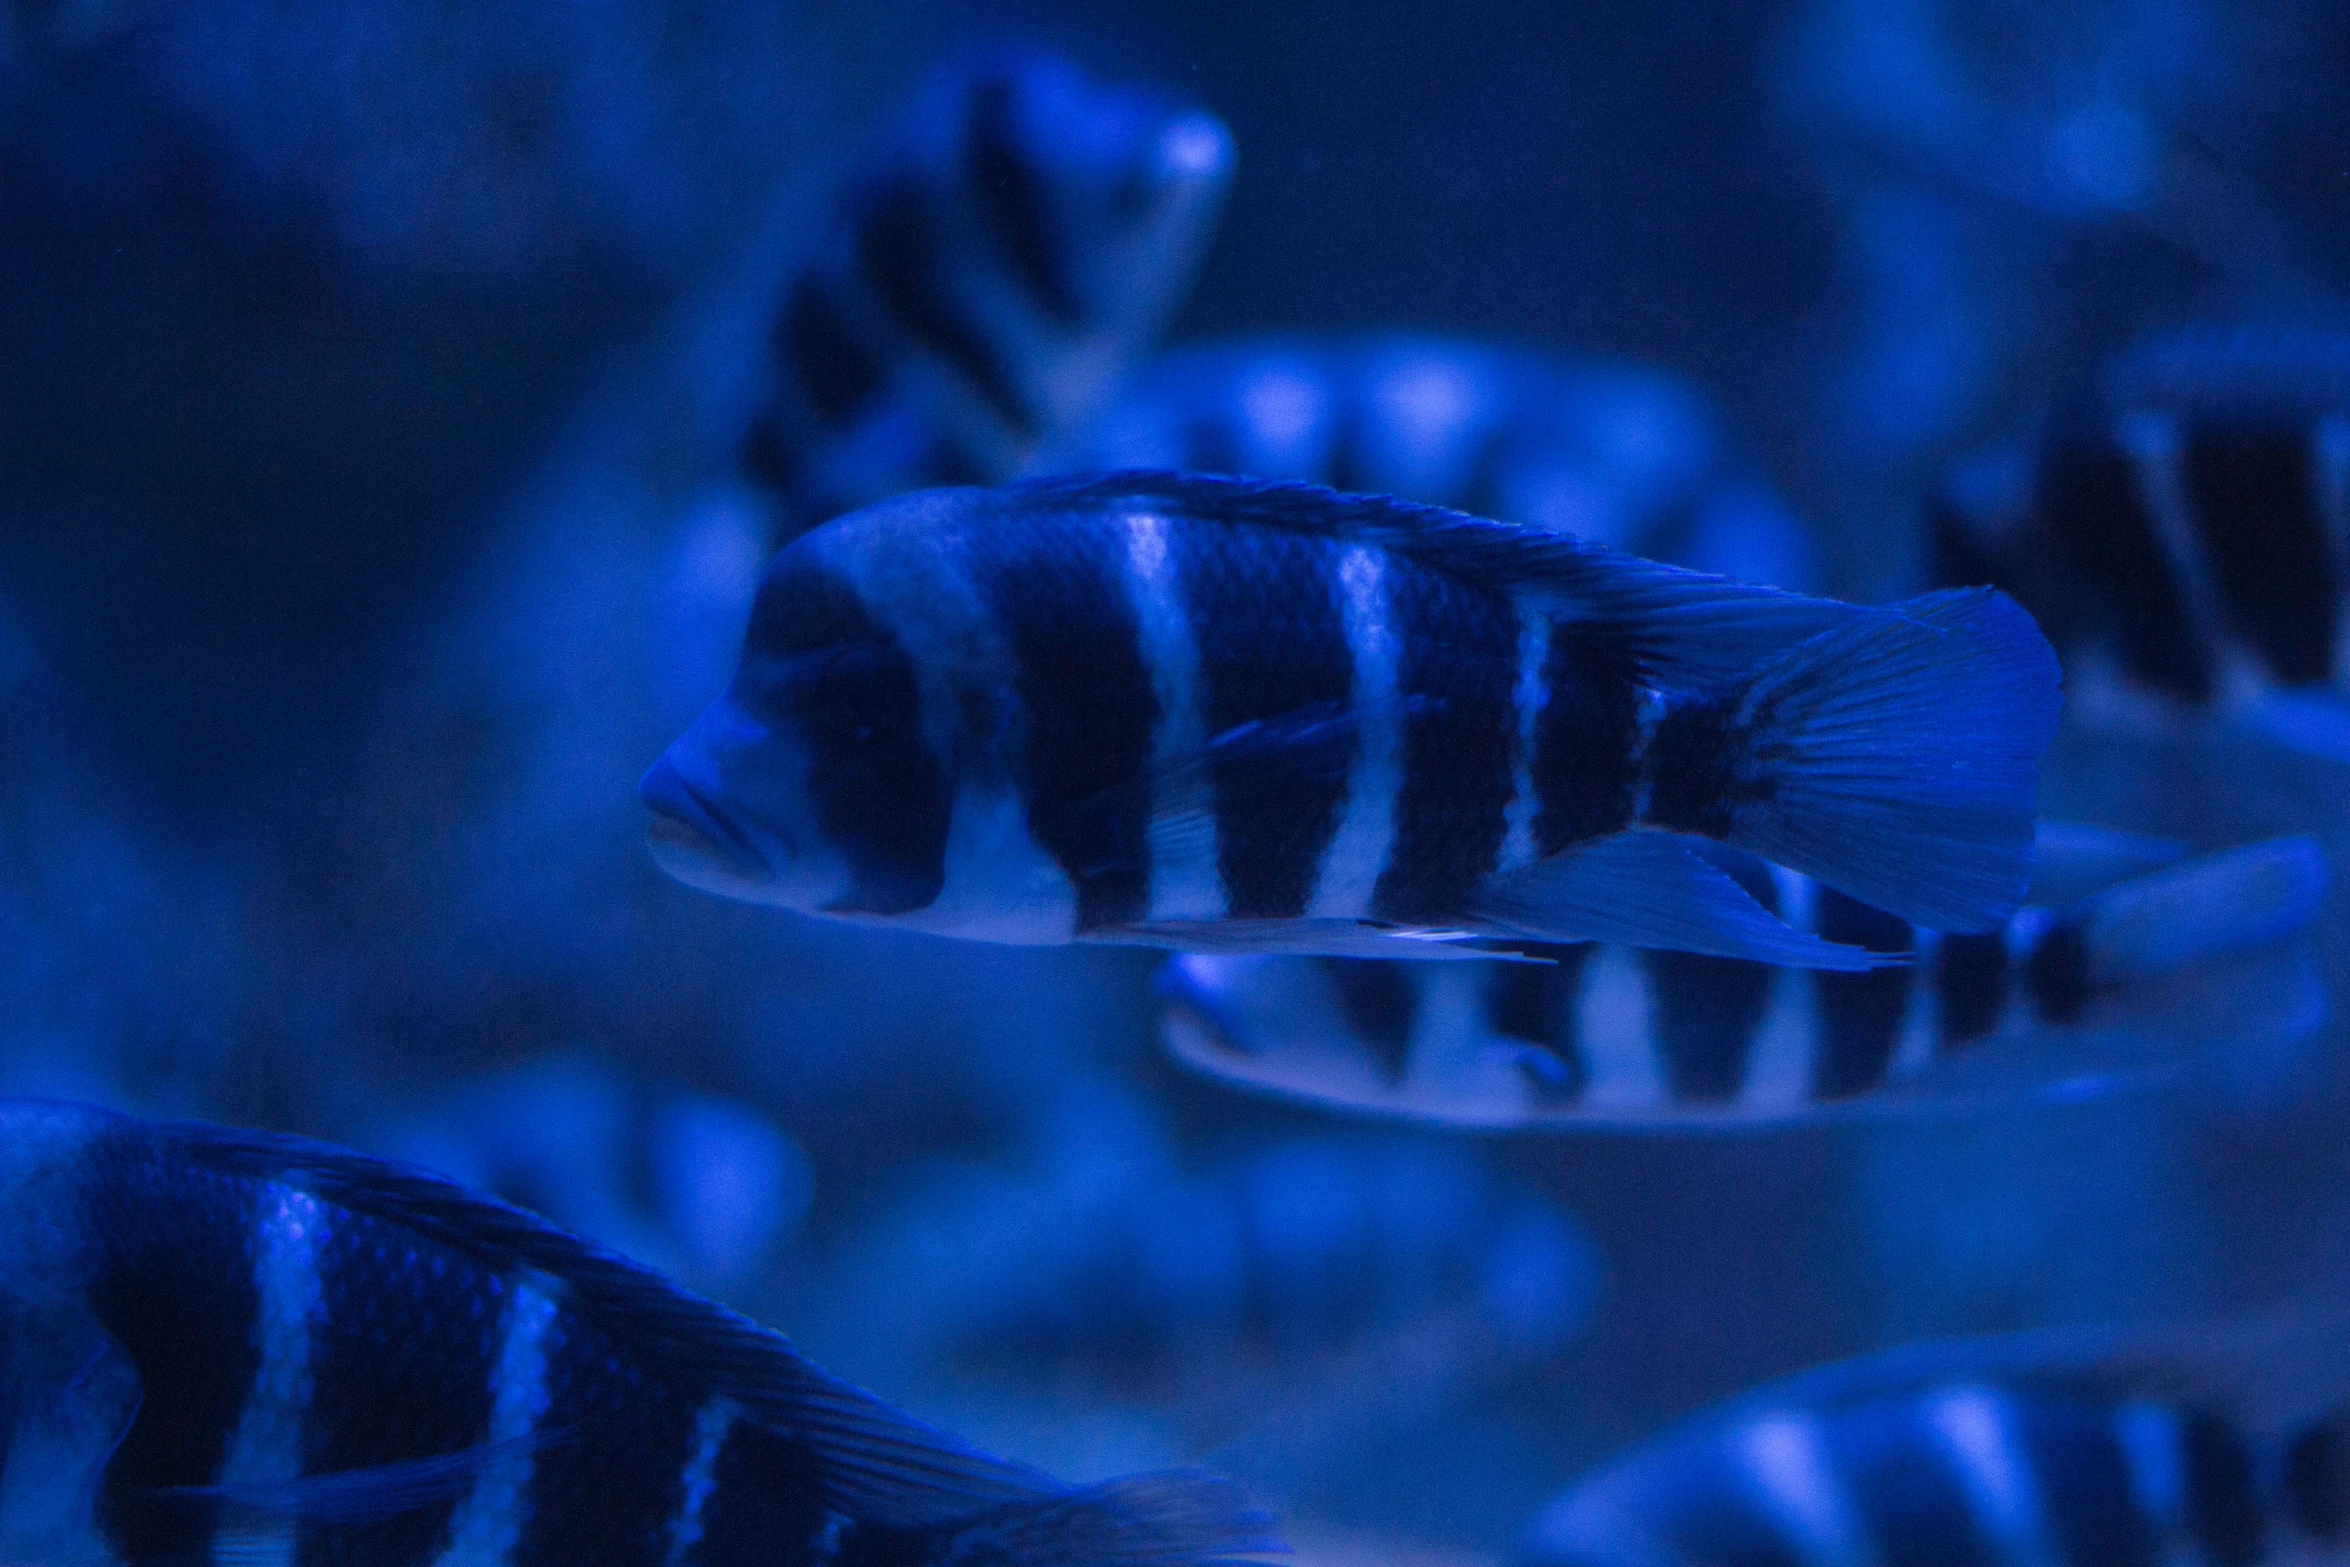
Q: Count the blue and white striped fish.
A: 7